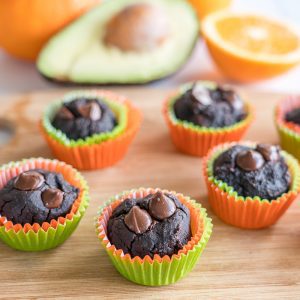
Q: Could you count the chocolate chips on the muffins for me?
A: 10